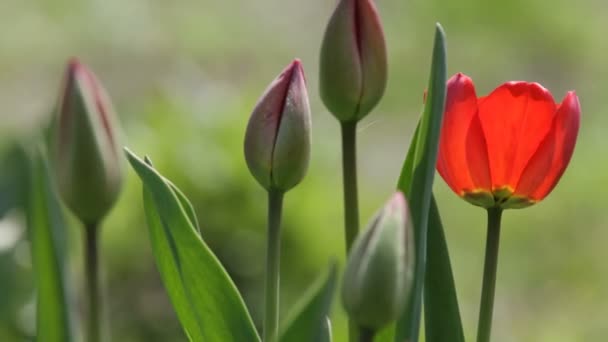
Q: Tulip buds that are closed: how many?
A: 4